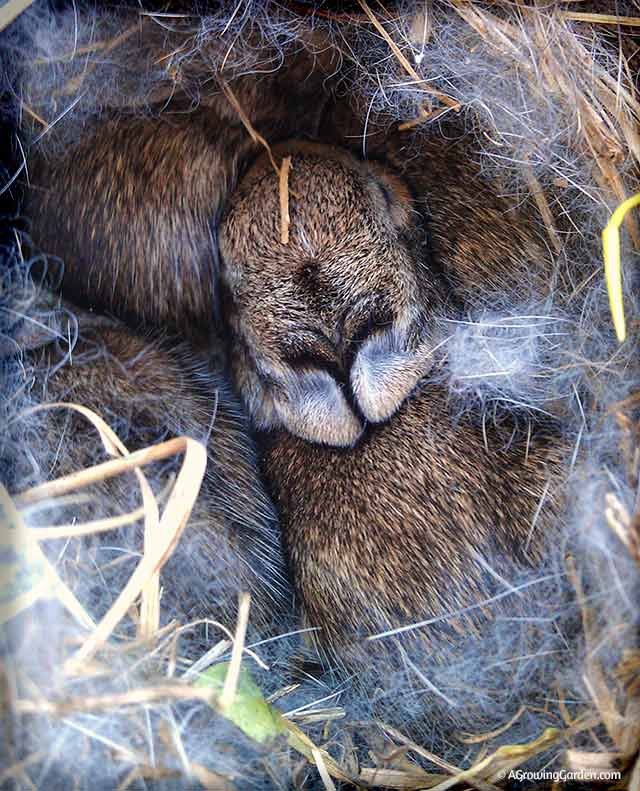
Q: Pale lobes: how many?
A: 2